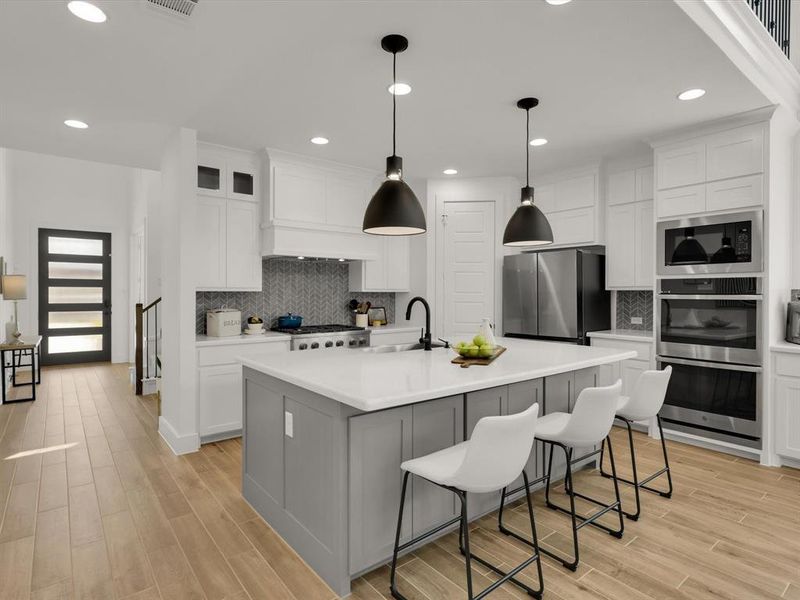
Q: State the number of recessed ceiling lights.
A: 8